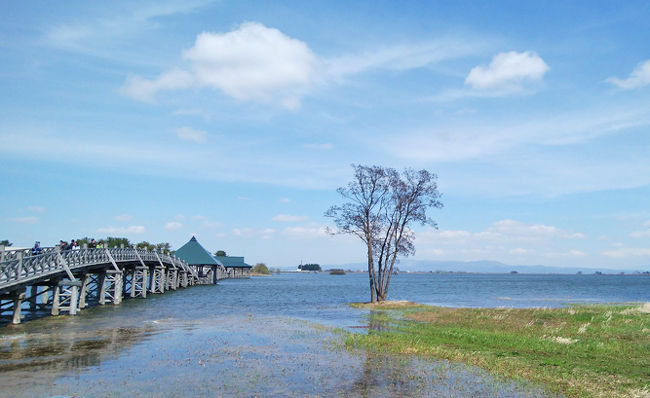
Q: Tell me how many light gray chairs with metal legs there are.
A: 0